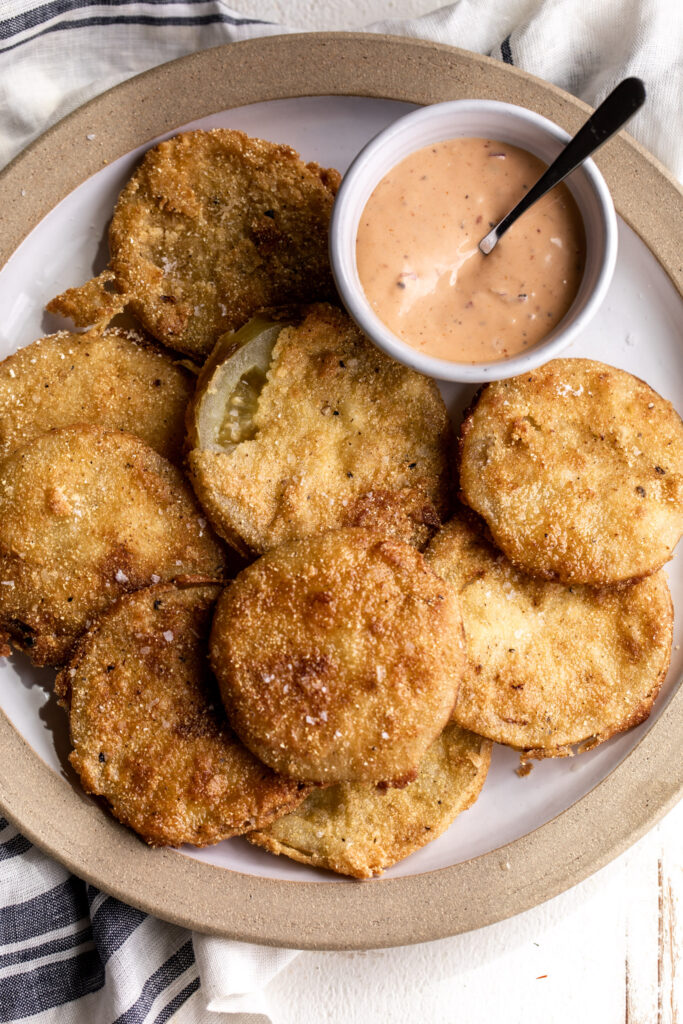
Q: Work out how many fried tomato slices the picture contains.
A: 9